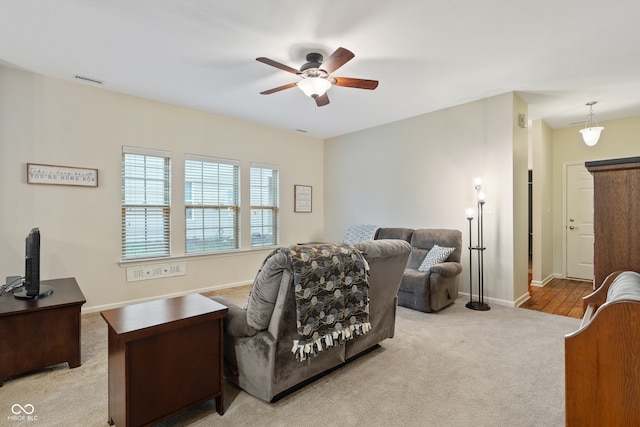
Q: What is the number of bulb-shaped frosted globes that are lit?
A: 3